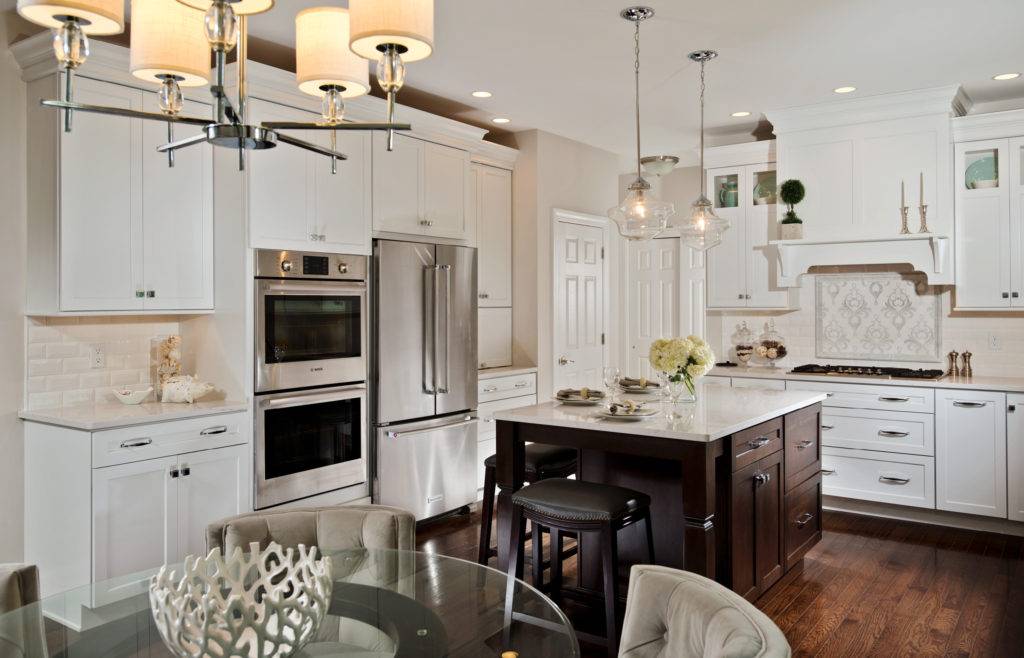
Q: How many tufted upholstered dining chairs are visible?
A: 3